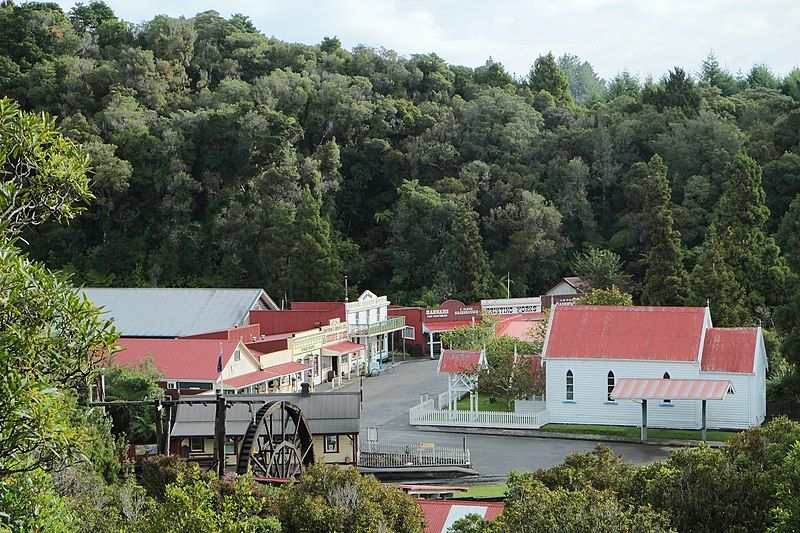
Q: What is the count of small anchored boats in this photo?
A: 0